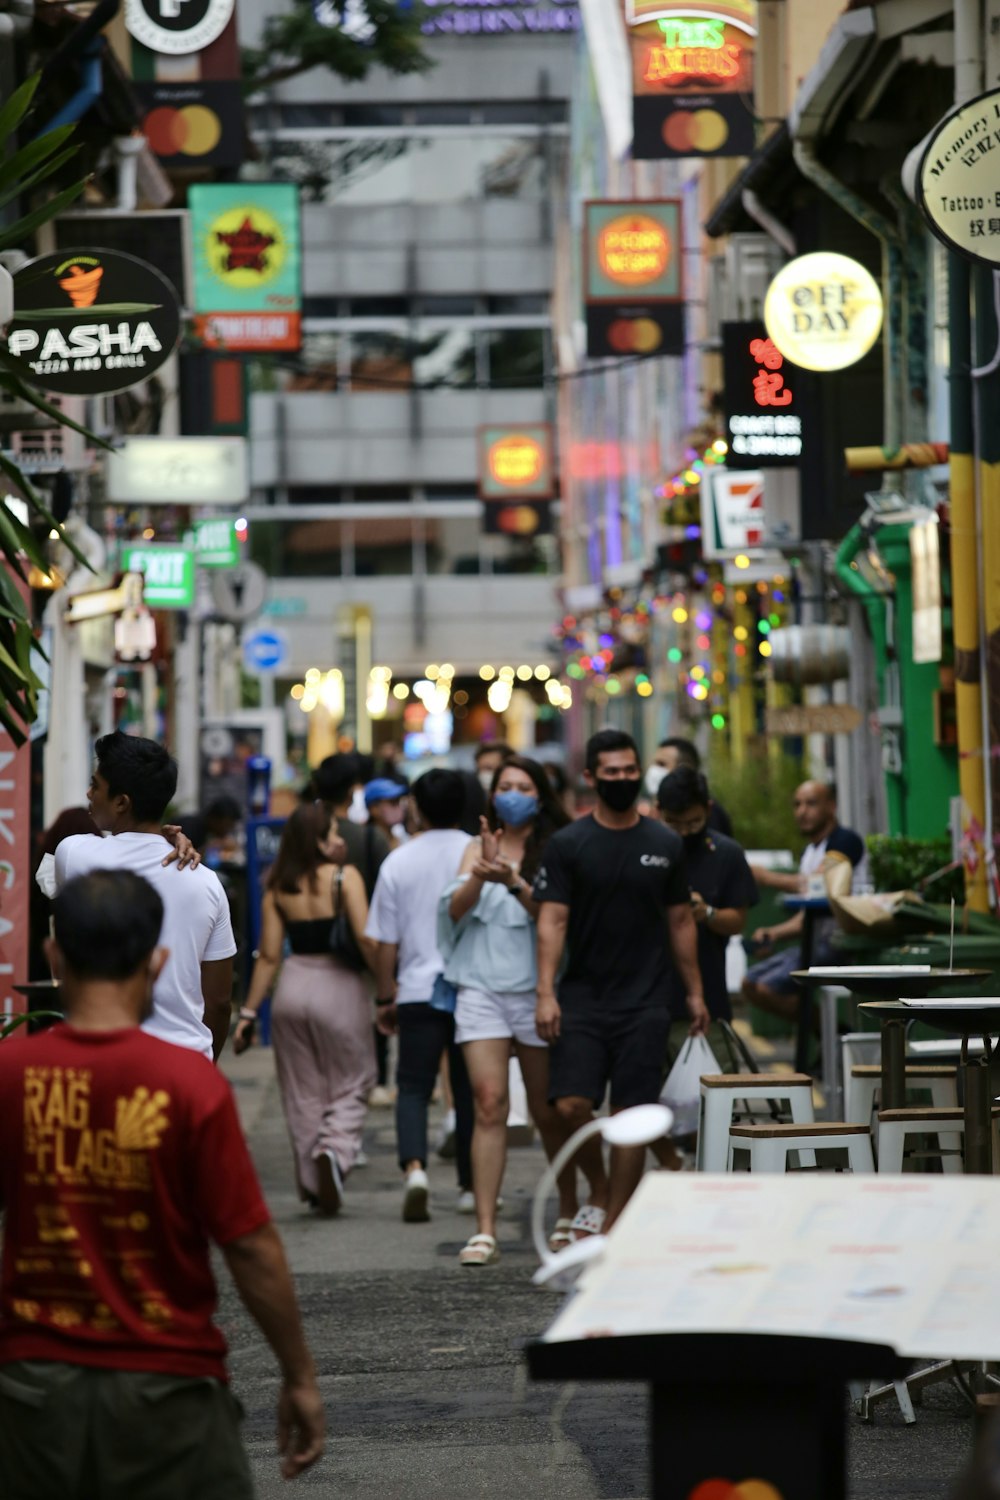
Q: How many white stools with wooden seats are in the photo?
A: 4